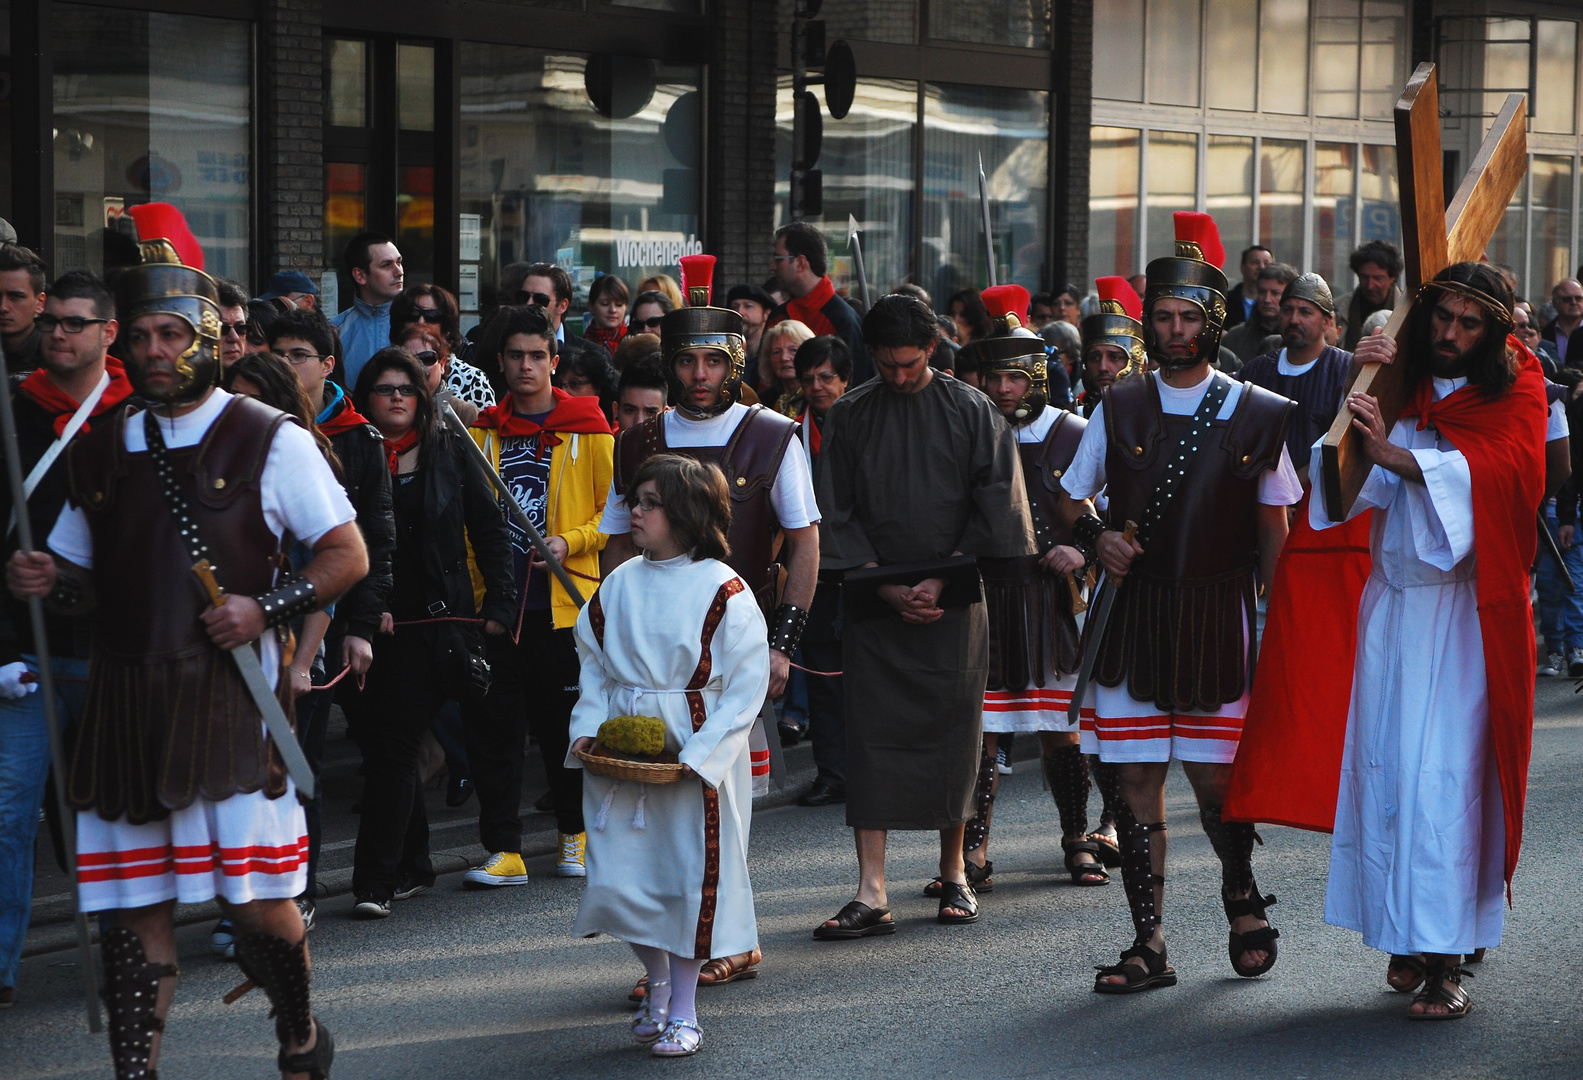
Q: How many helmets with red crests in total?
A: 5